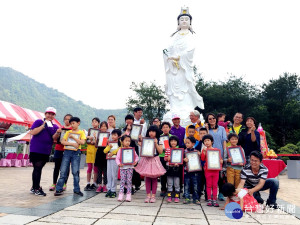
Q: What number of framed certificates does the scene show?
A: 13